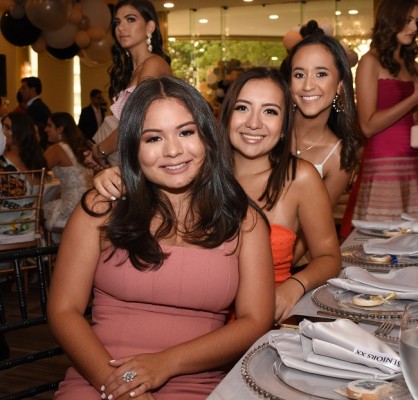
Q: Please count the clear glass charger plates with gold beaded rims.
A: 4